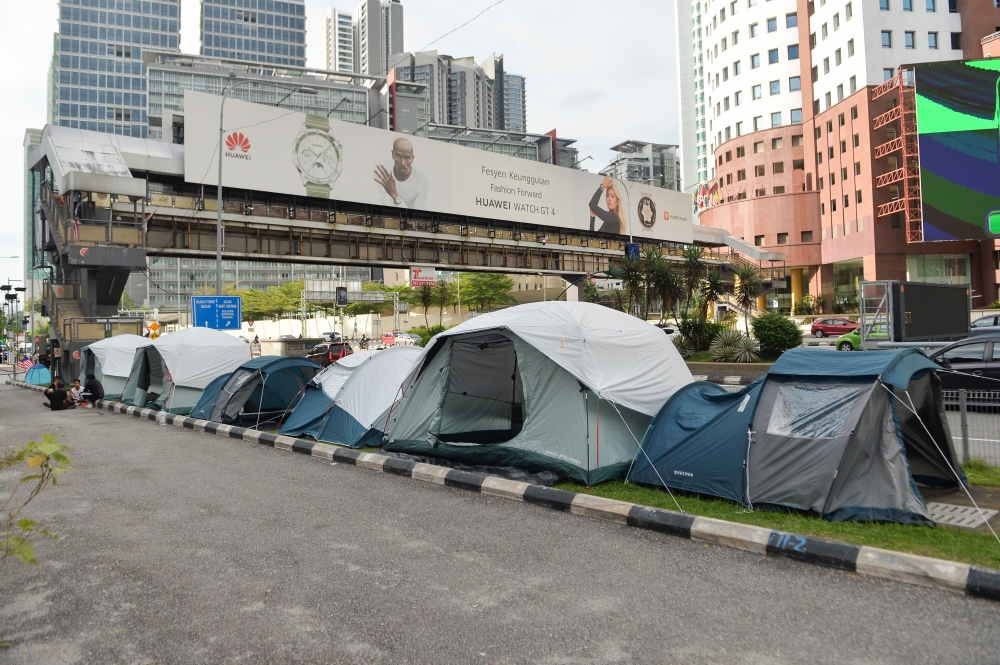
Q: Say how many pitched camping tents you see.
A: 7